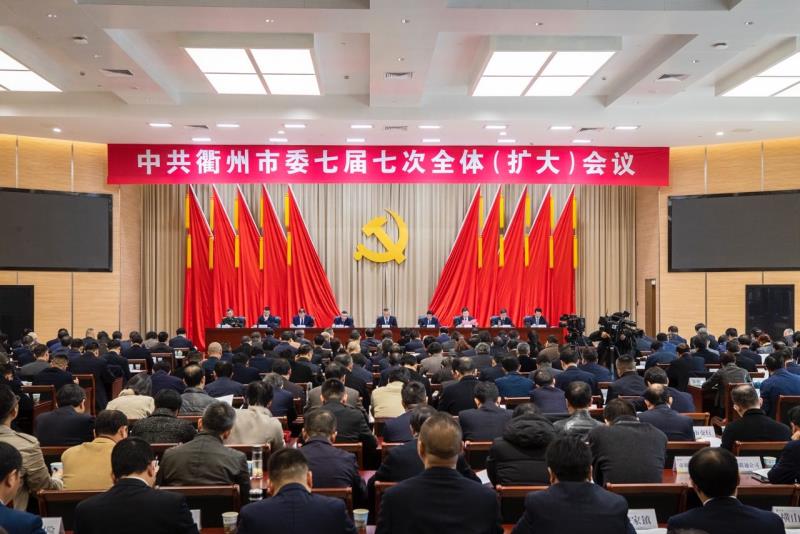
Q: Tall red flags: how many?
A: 10